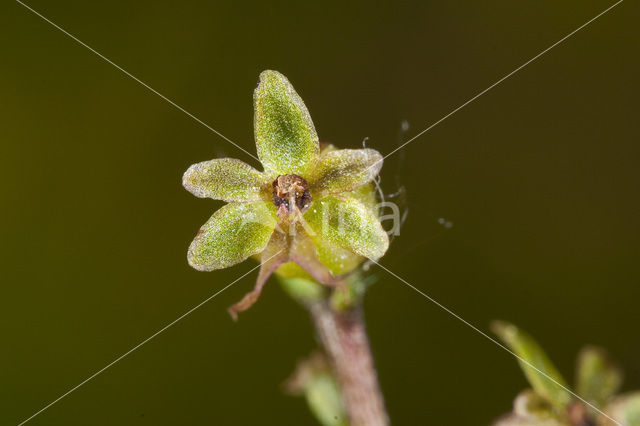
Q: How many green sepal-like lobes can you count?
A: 5